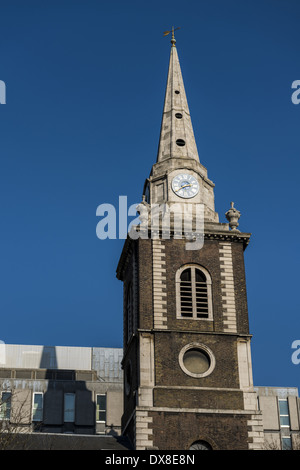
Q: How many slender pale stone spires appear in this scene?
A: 1